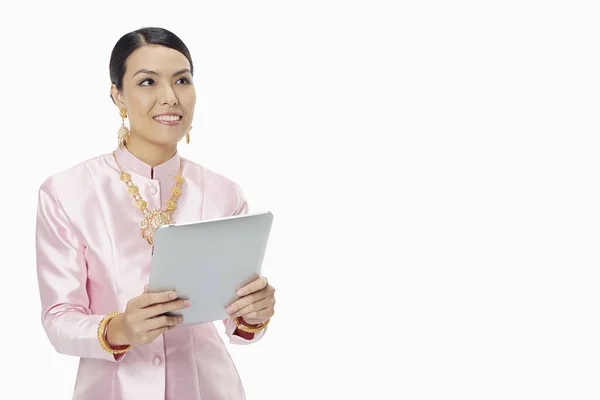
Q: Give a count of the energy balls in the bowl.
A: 0